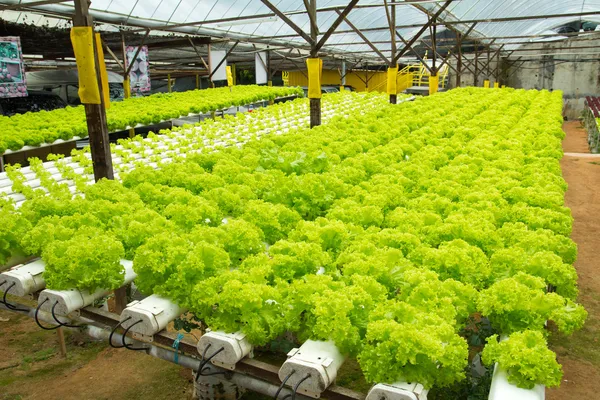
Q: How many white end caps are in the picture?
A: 6